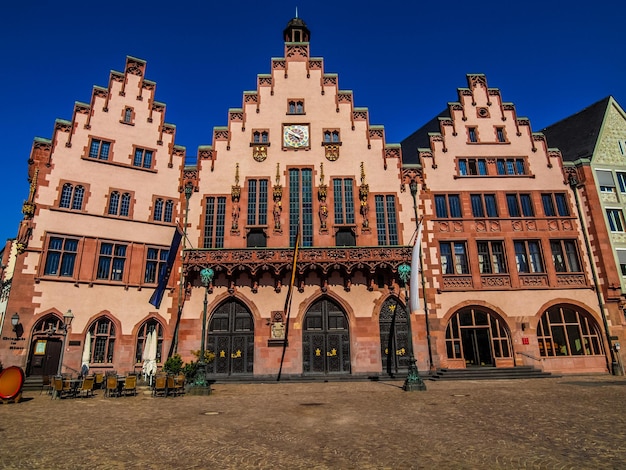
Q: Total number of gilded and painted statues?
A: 4